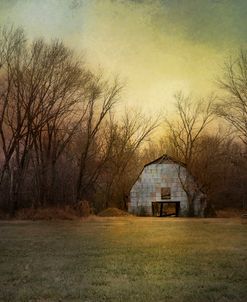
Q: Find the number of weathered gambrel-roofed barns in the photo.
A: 1